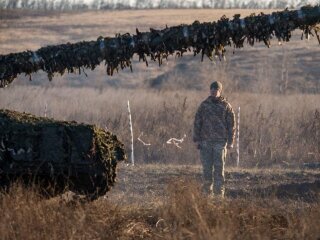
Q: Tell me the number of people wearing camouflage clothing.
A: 1